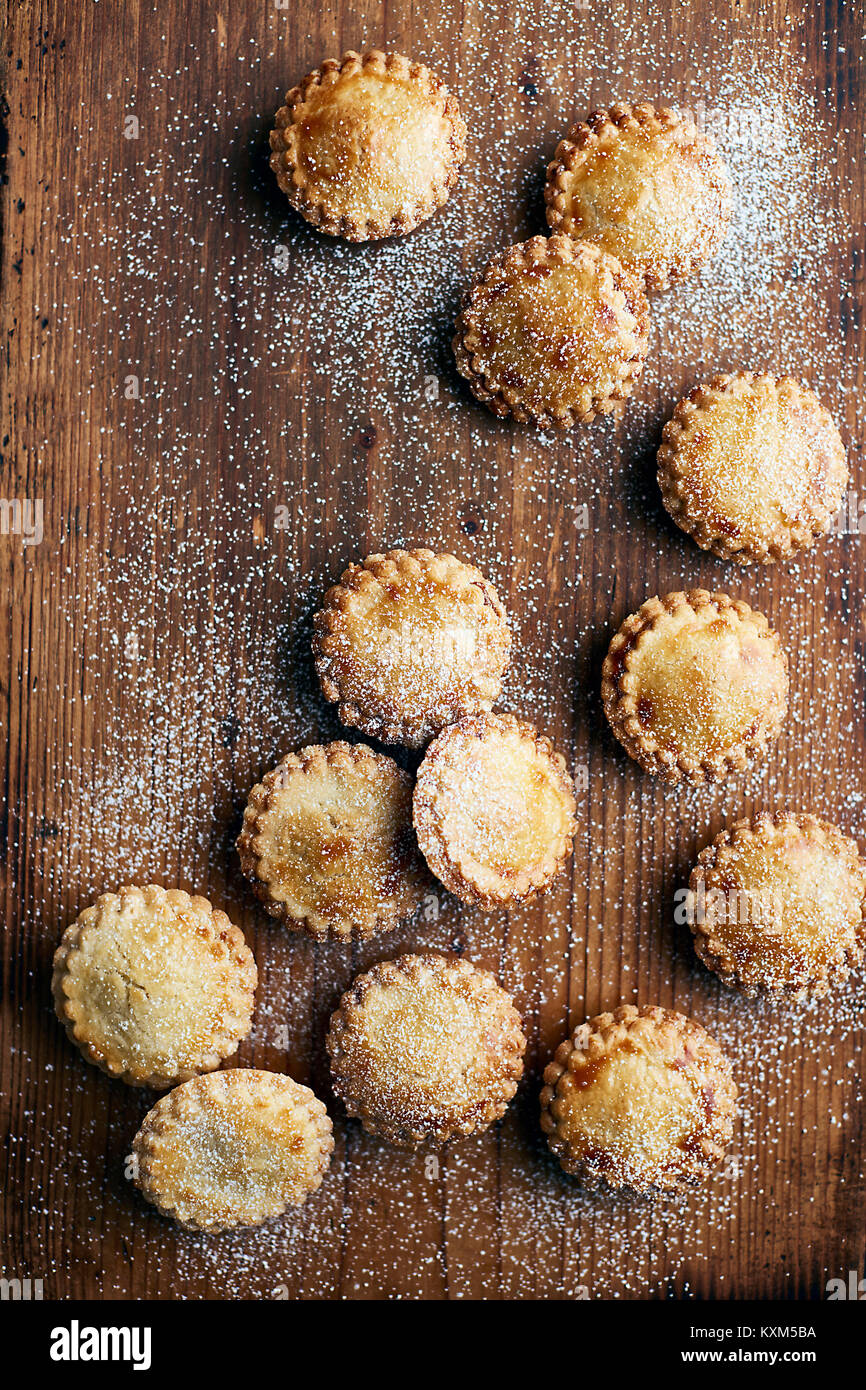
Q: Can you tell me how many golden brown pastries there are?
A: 13